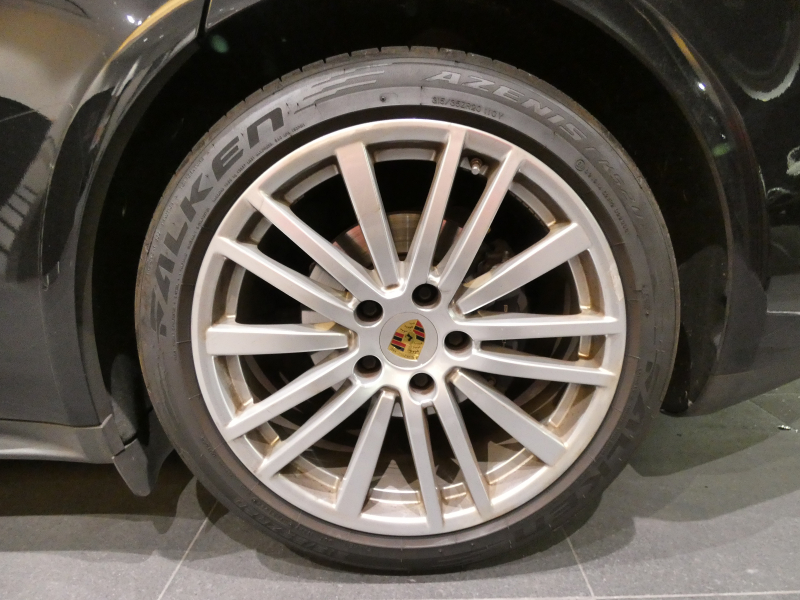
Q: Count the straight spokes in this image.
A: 15